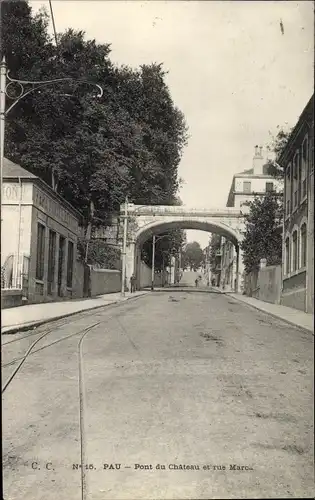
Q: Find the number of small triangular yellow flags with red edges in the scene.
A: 0